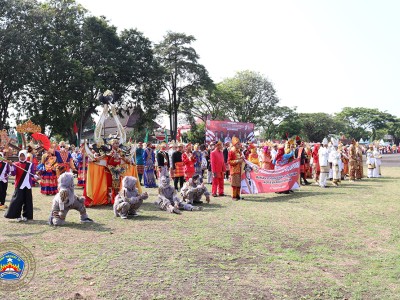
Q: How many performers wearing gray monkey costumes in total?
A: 4